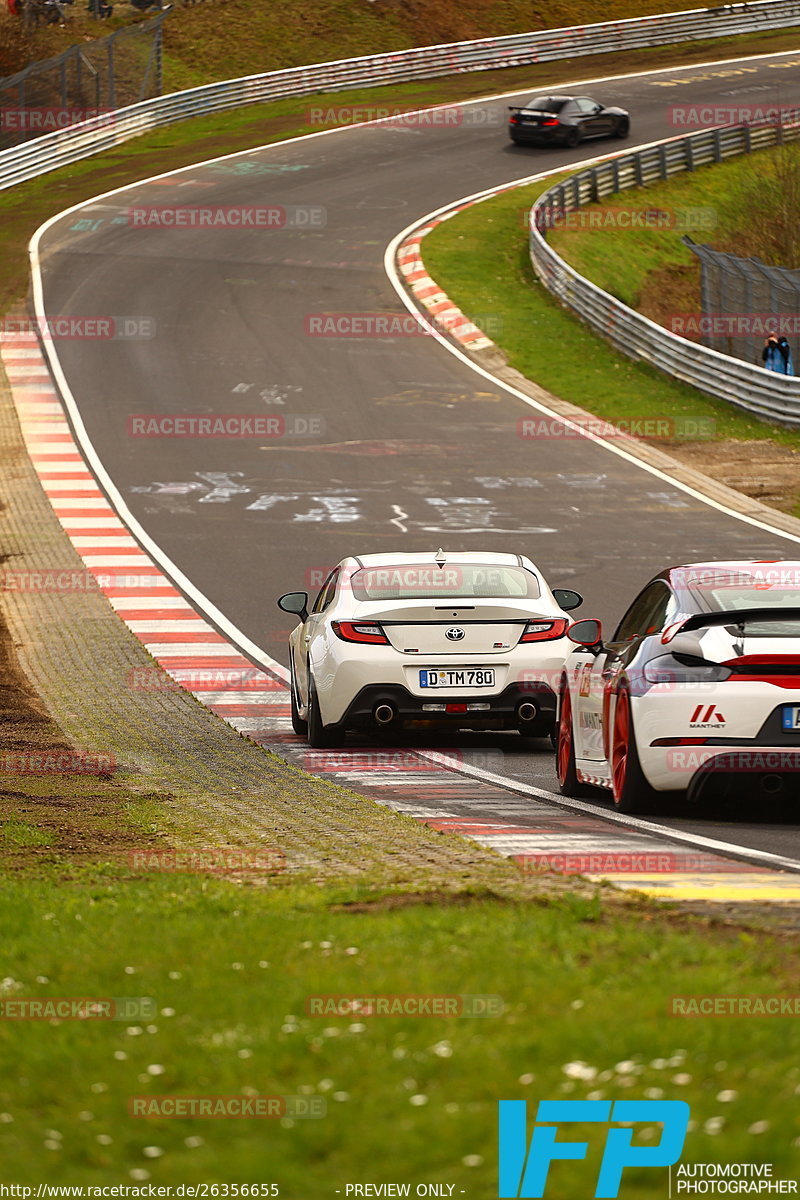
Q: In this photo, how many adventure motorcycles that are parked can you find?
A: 0